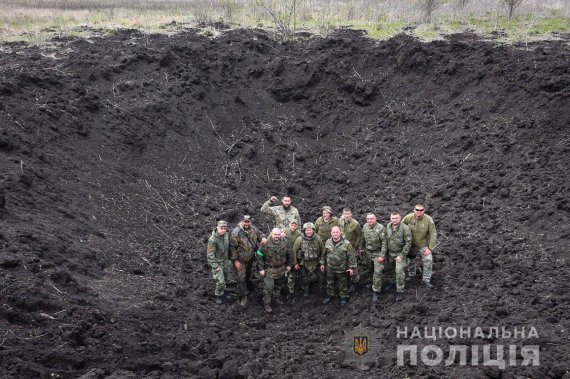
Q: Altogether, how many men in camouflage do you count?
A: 12